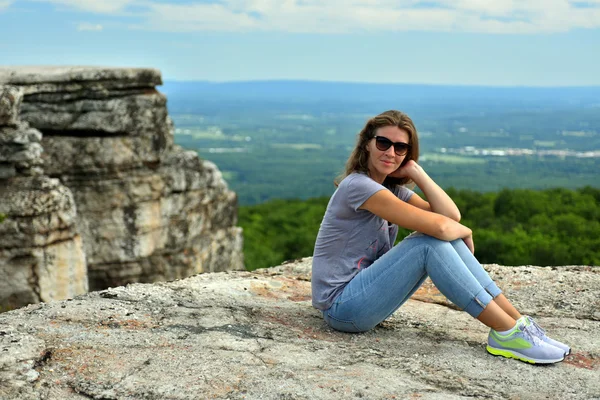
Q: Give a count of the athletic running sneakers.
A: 2